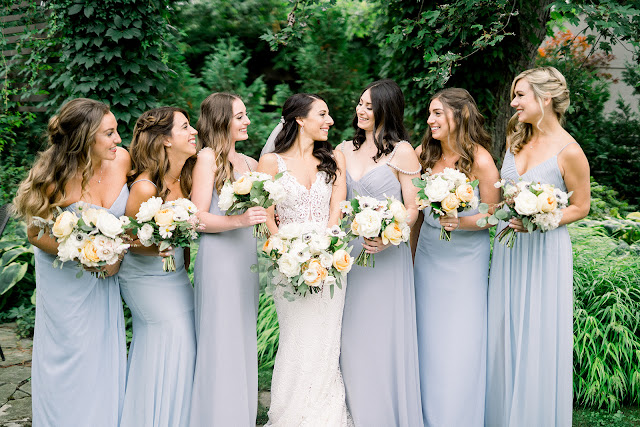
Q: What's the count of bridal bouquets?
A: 7